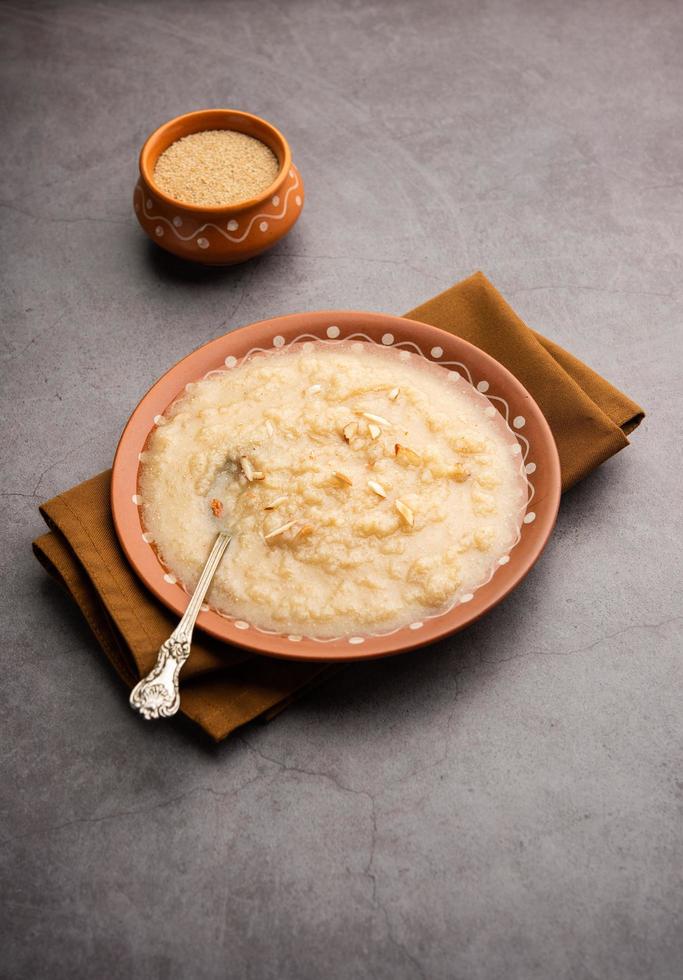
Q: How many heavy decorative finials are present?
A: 1